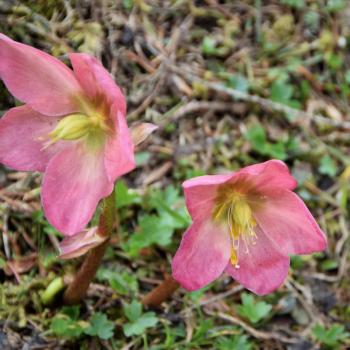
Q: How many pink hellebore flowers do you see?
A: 2